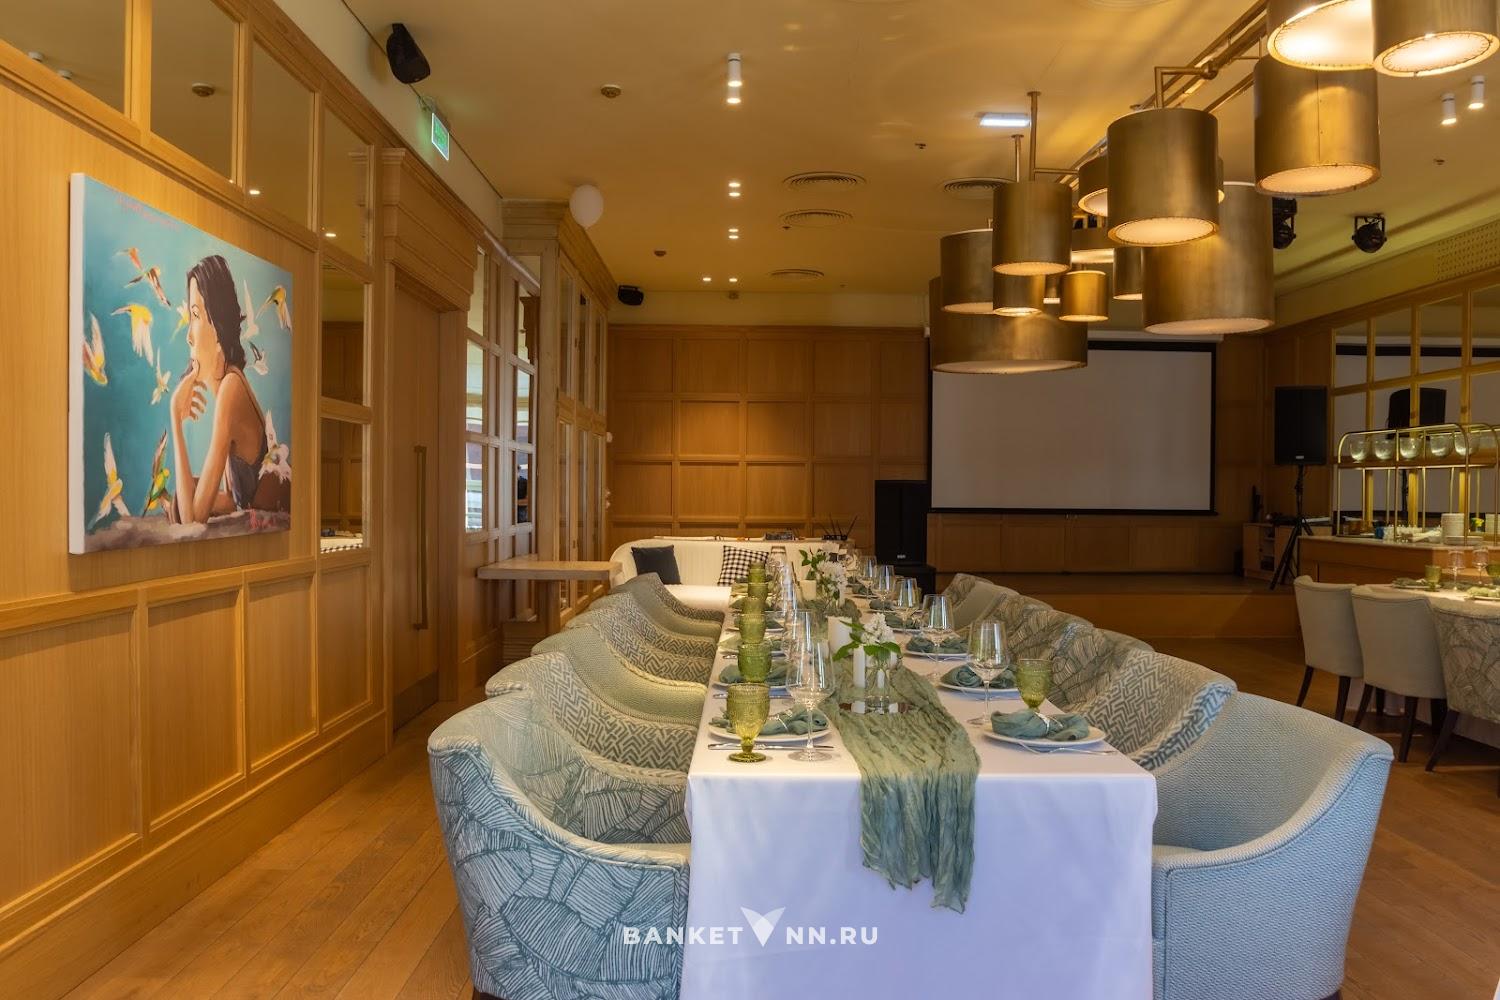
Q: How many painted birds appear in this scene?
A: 12